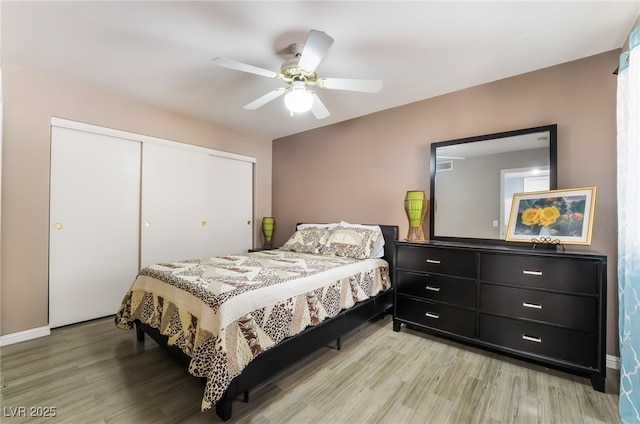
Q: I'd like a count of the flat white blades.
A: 5